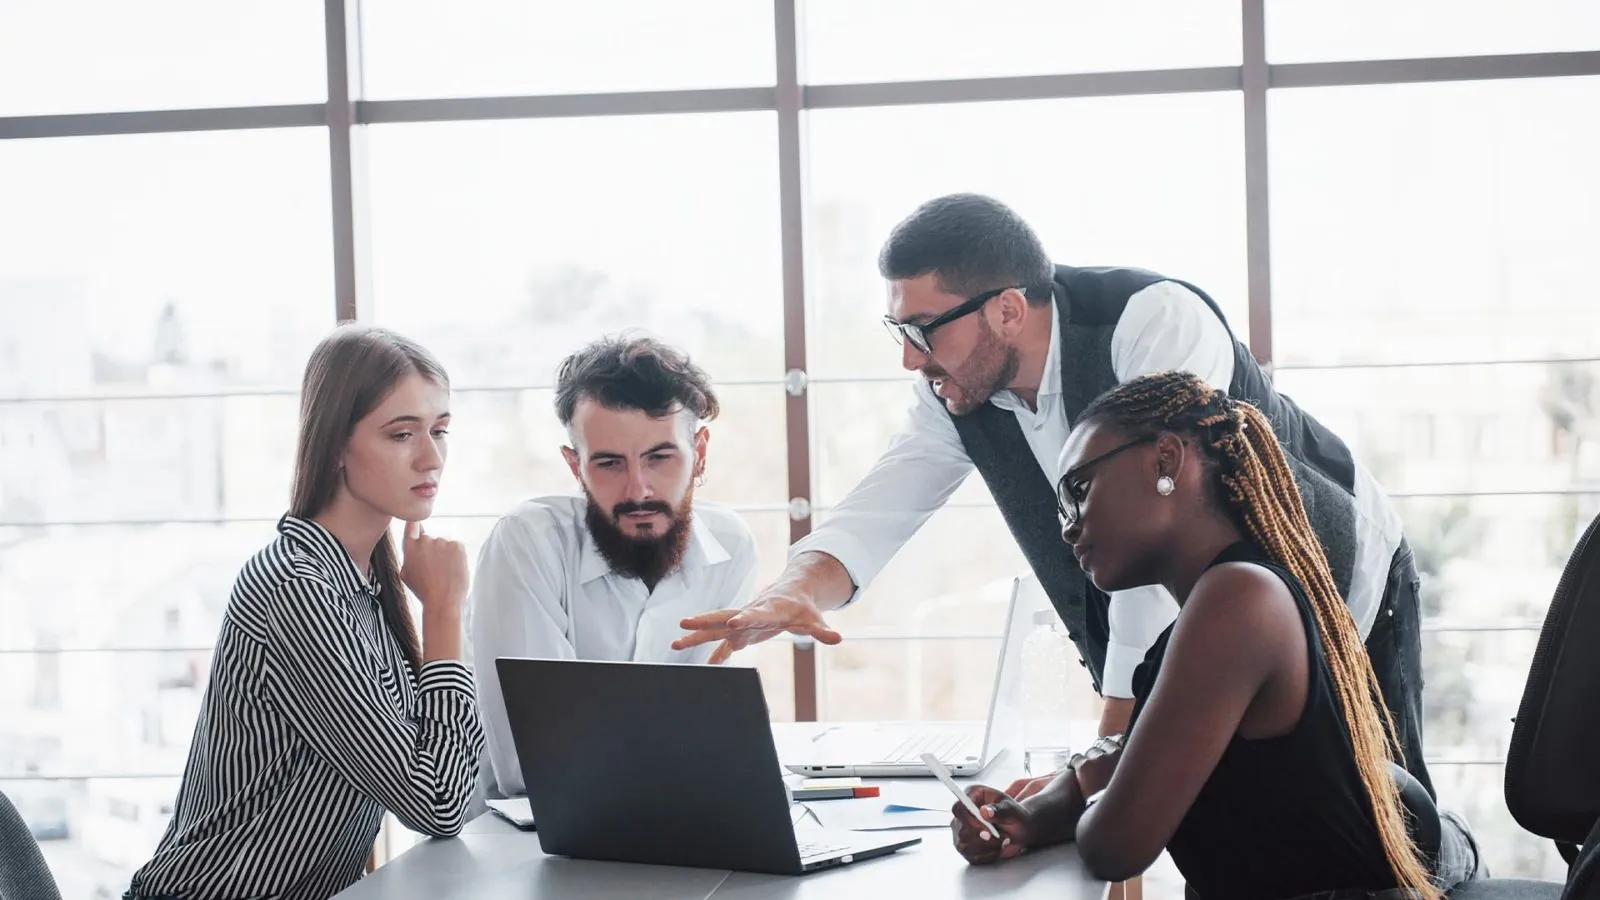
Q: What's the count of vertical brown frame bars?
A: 3